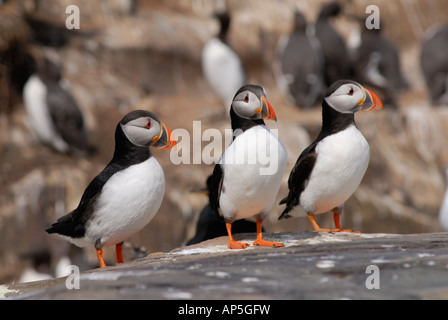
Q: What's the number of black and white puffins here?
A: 3